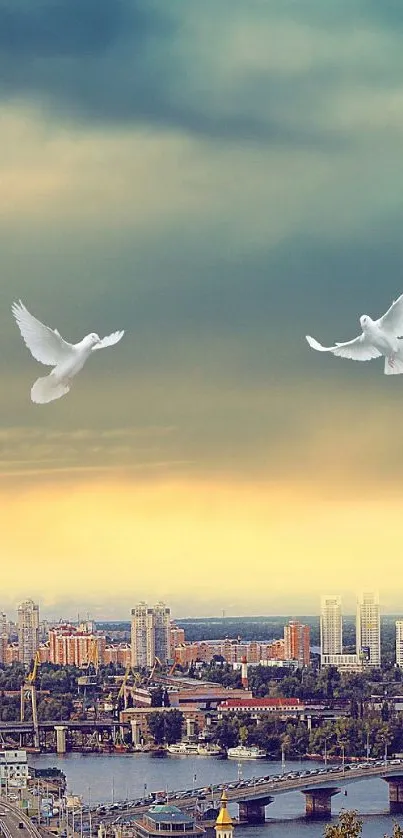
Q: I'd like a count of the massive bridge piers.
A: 3